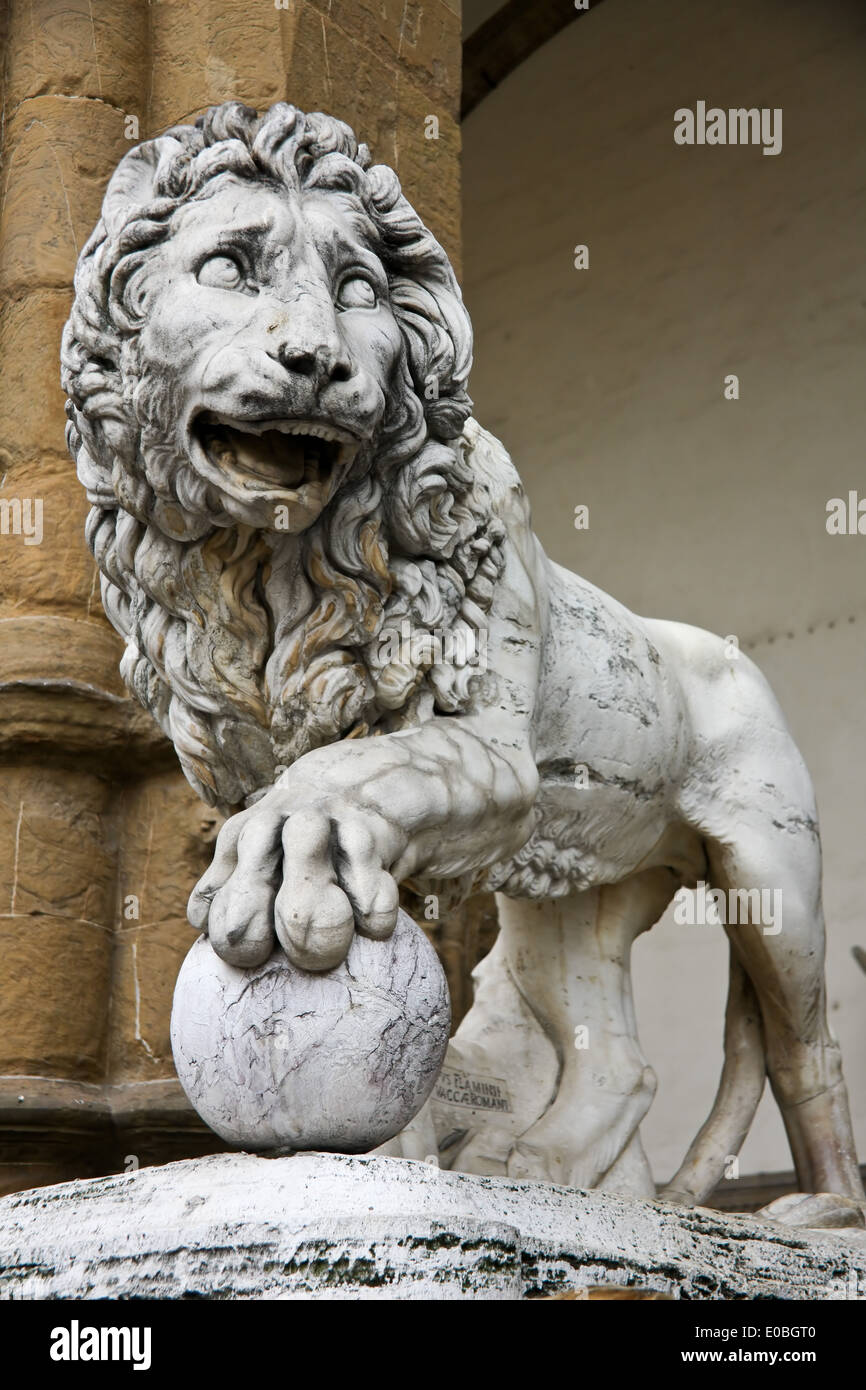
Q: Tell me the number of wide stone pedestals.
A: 1